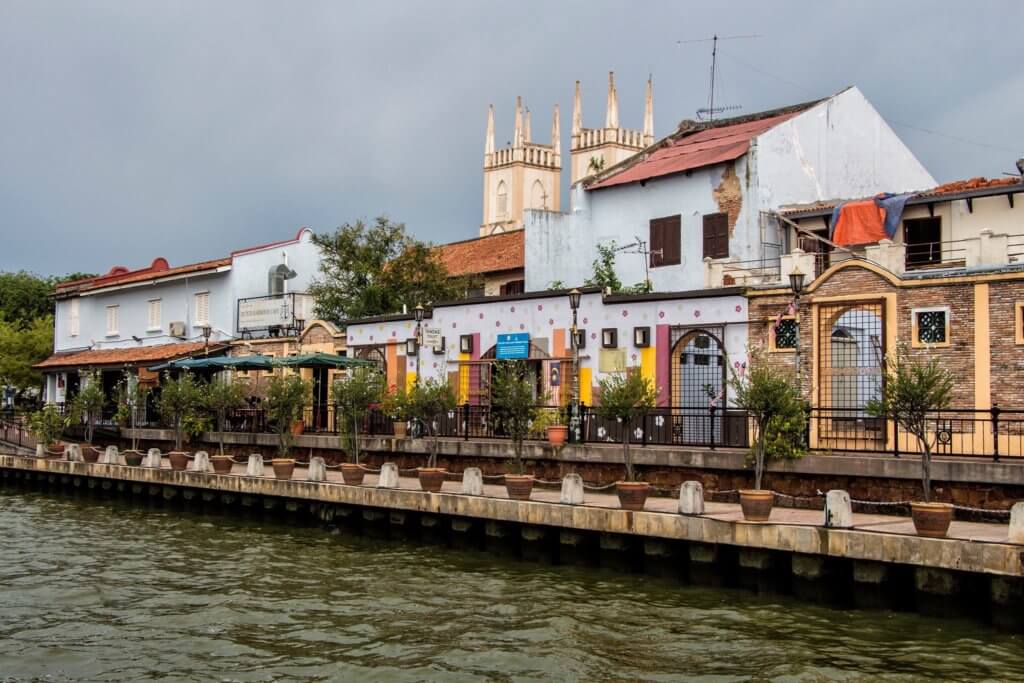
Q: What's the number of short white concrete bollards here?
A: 13